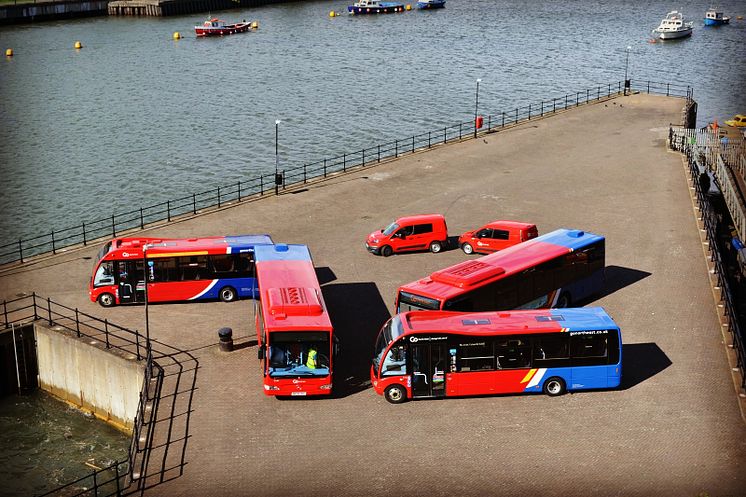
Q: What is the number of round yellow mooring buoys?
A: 6